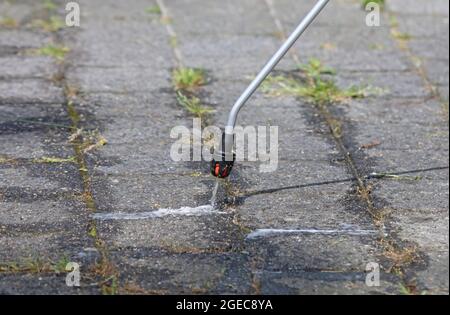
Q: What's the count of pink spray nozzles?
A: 0